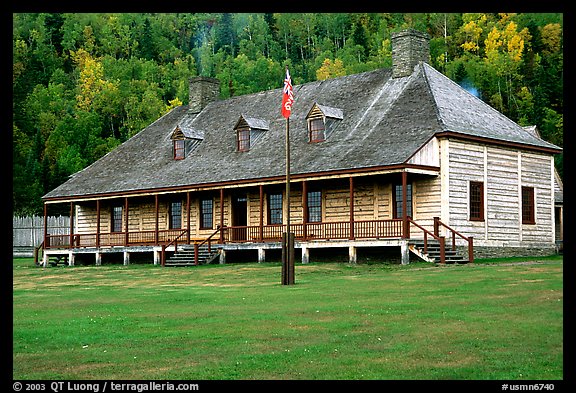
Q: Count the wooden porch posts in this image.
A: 11